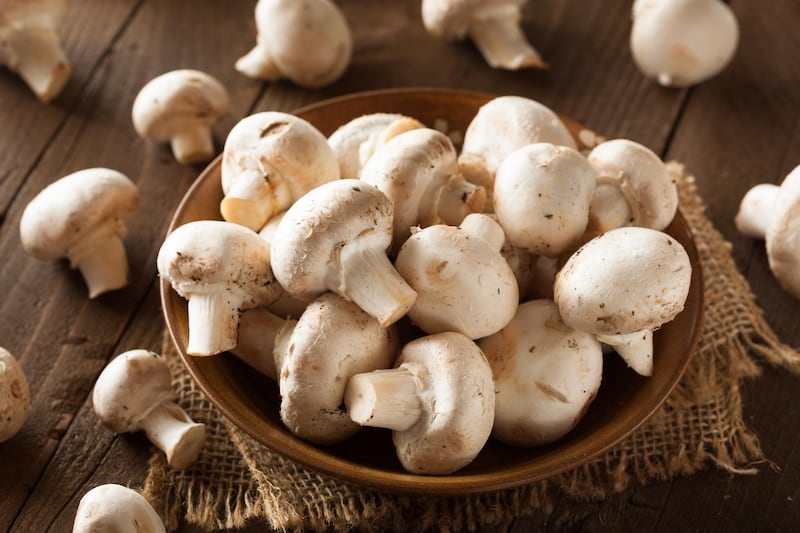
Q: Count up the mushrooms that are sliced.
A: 0